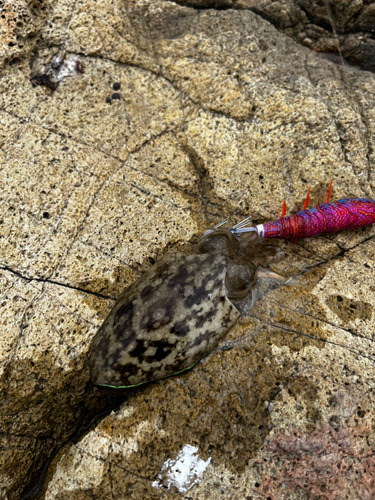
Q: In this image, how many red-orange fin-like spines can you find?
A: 3